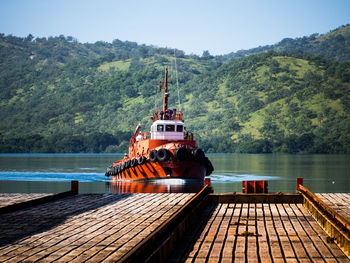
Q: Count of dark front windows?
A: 3